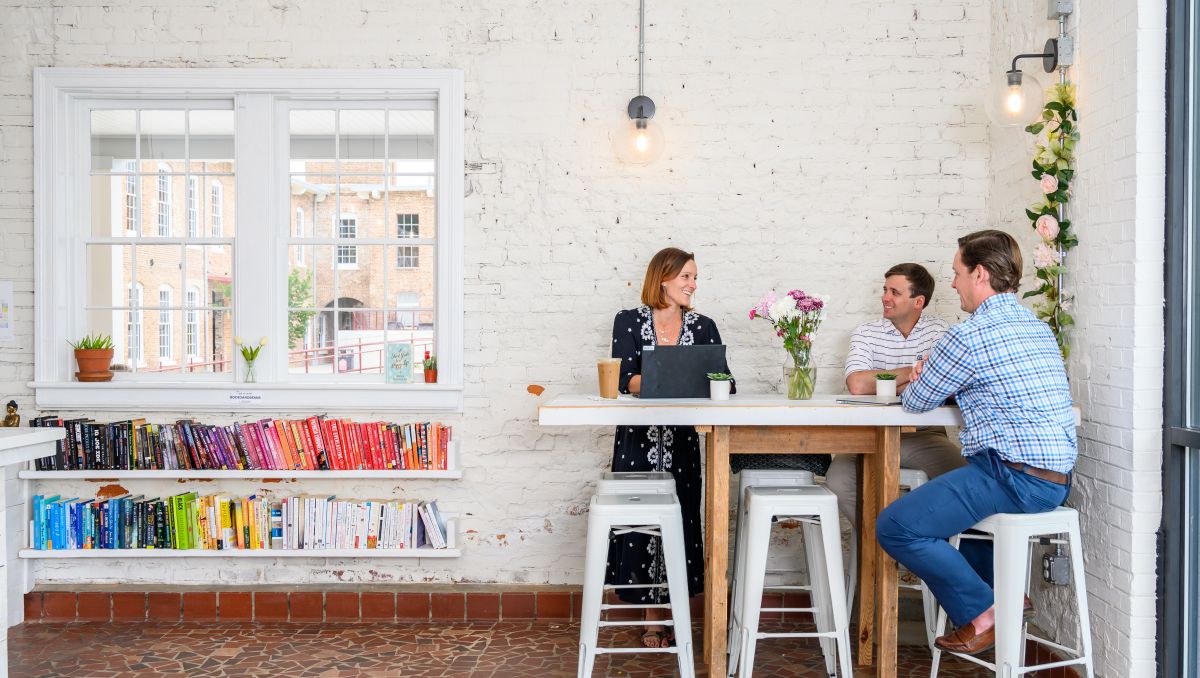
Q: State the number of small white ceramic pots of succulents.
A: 2